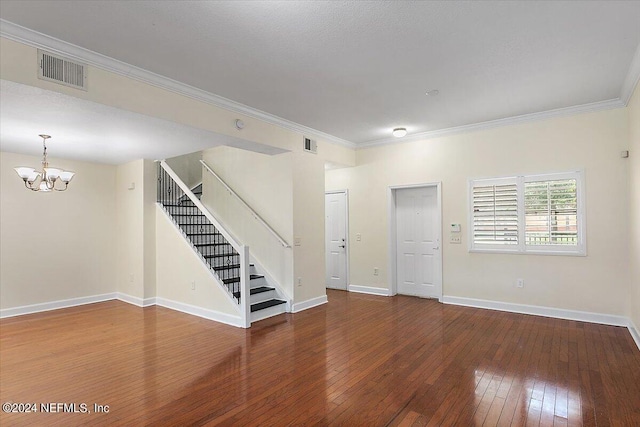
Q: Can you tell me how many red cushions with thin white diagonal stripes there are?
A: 0